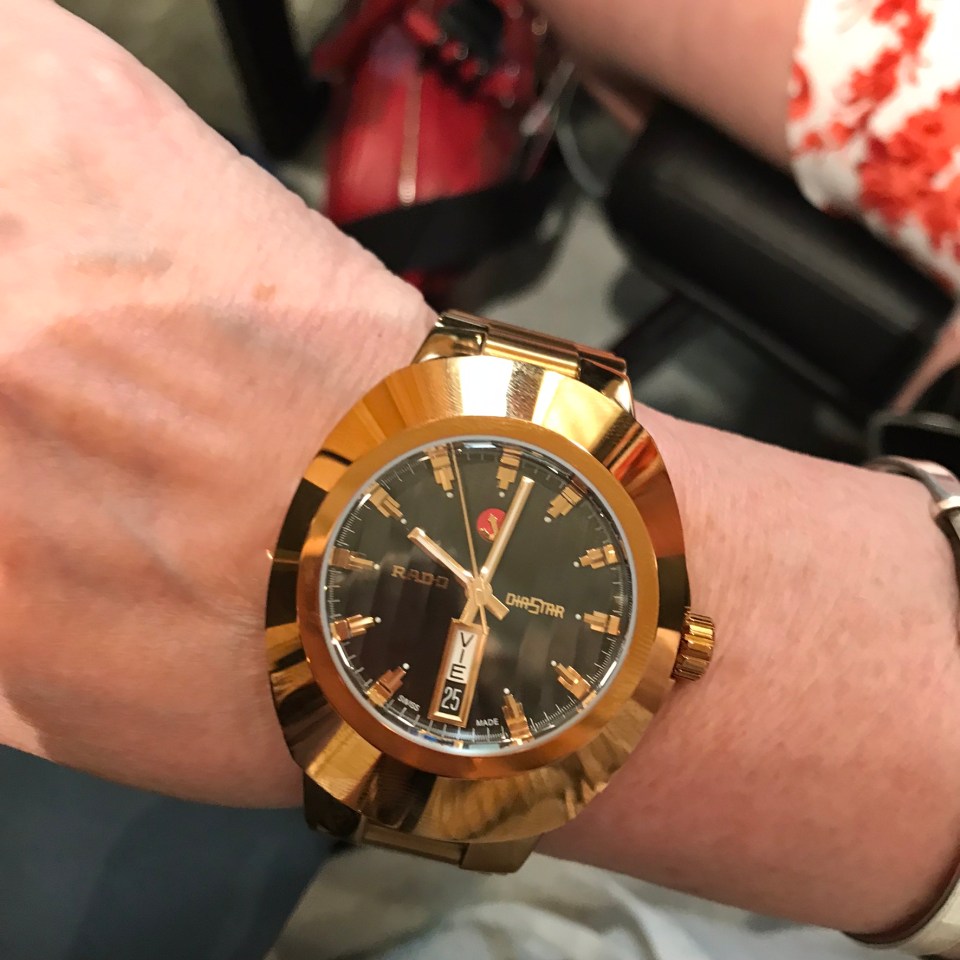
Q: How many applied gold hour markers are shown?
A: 11